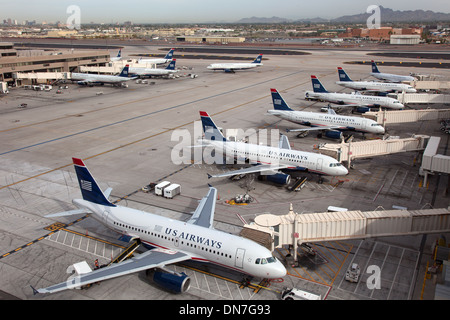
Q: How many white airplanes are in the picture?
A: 11